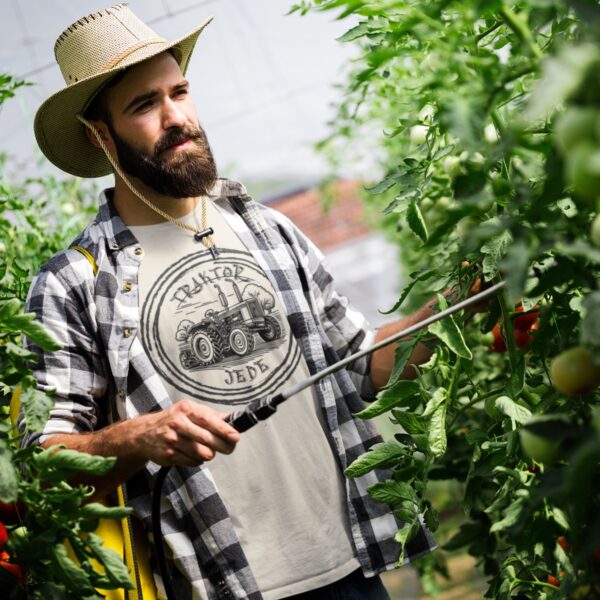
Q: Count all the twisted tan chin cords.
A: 1